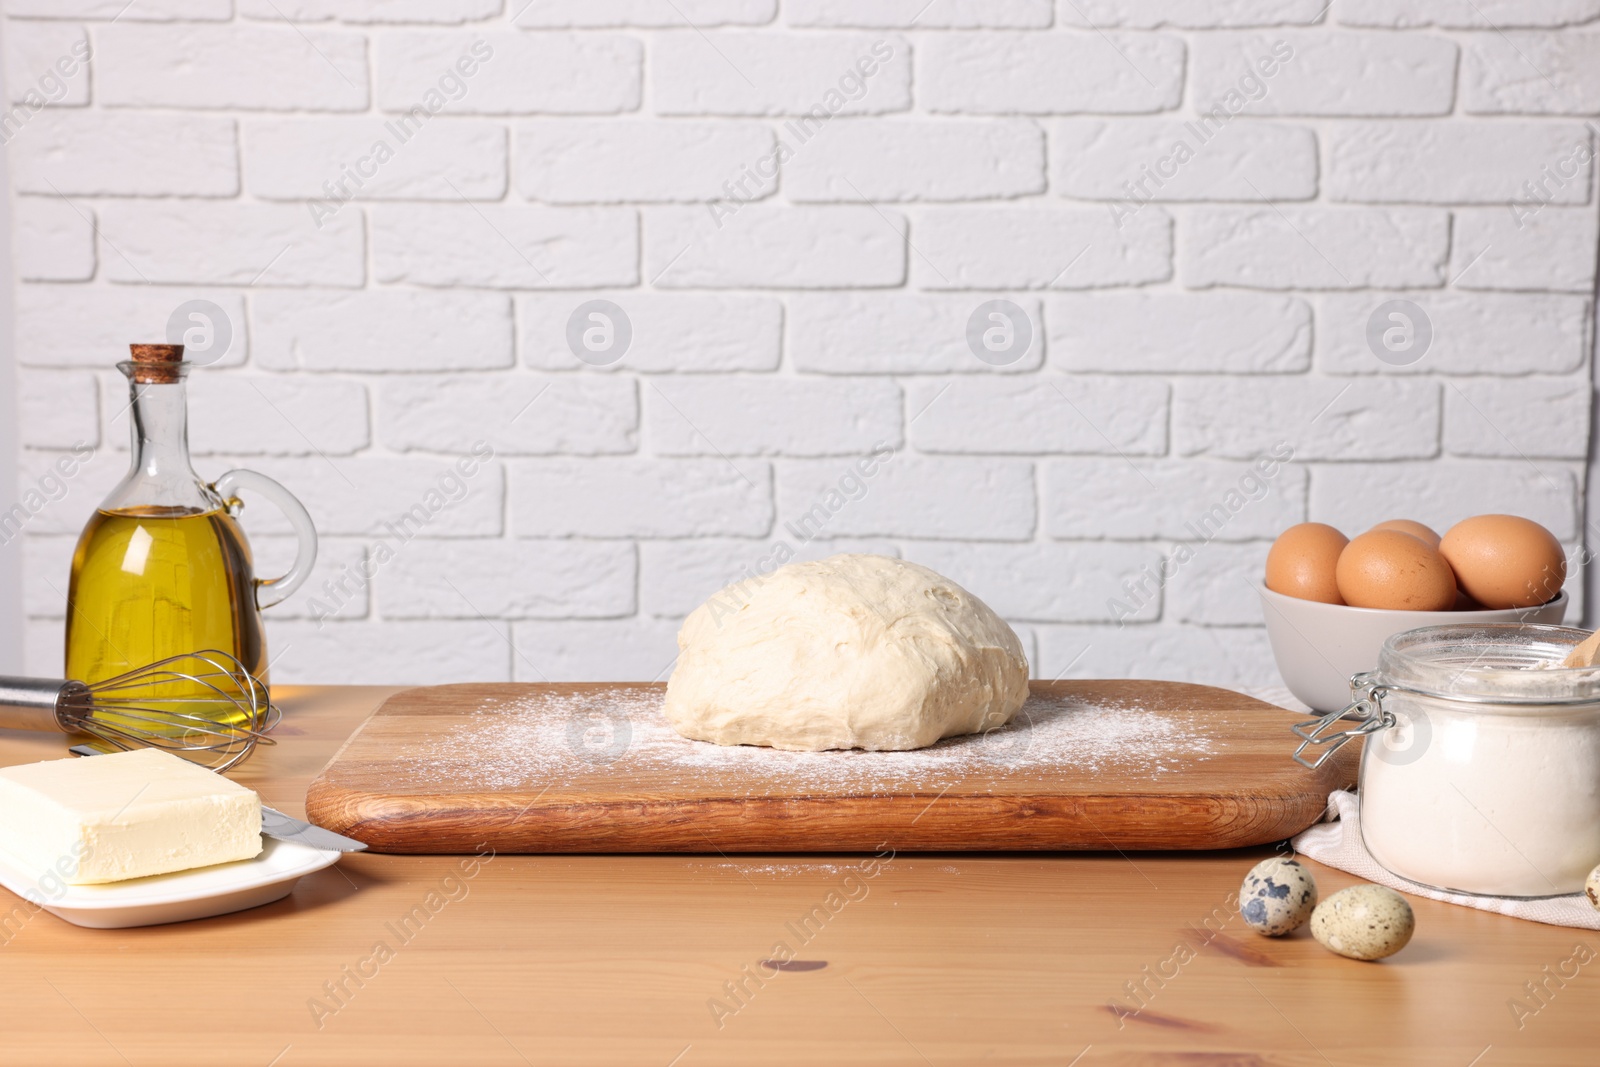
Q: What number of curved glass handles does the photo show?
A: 1